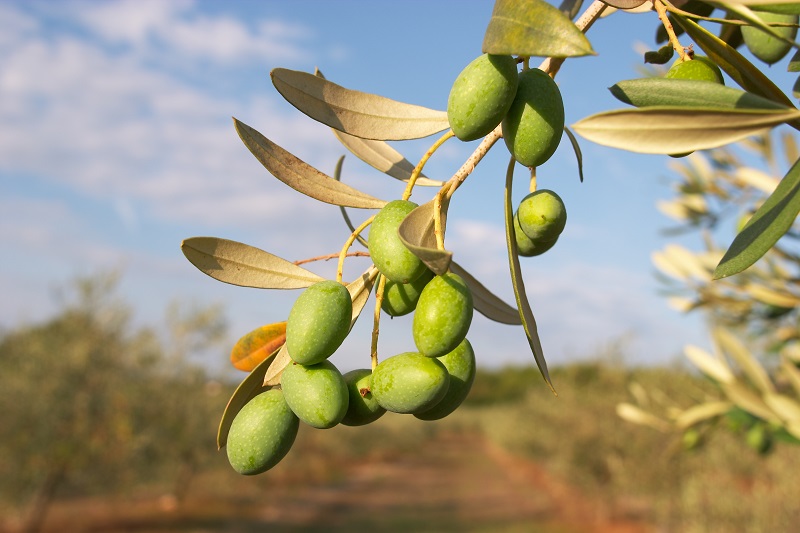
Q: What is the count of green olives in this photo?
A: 15